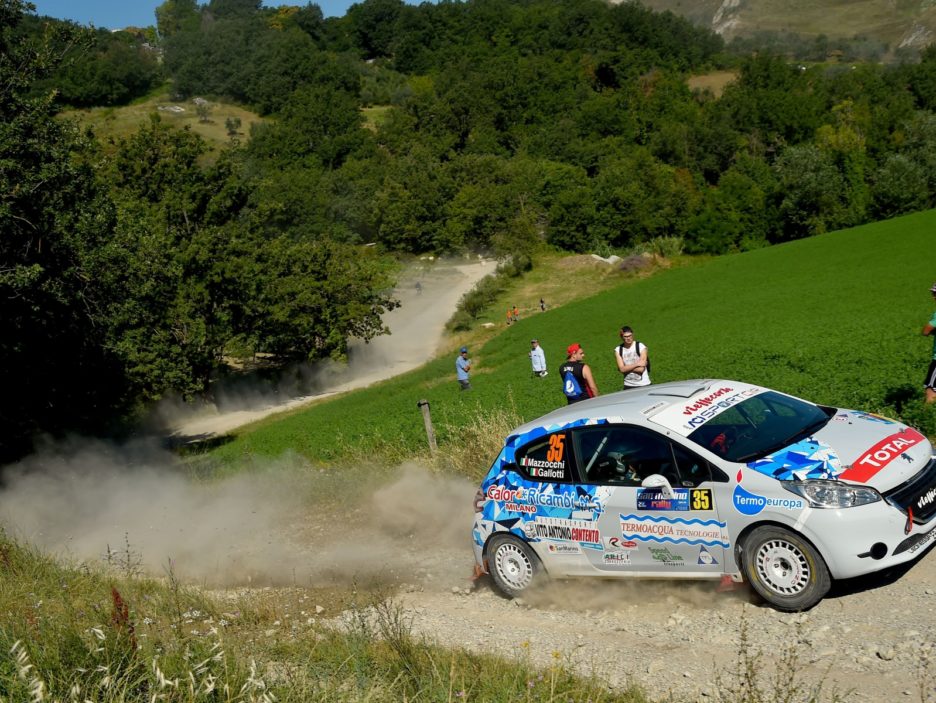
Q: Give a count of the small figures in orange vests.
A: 2